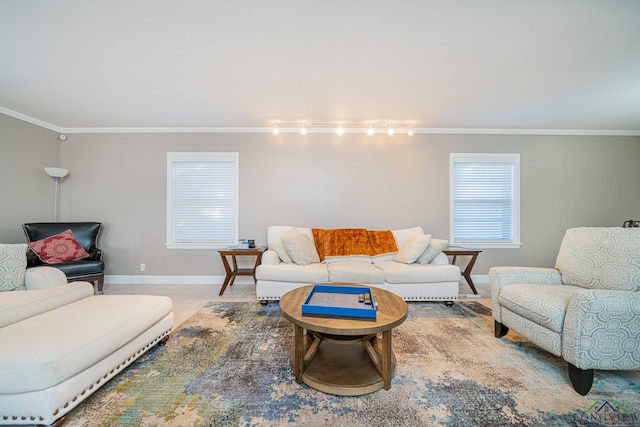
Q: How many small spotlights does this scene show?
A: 6